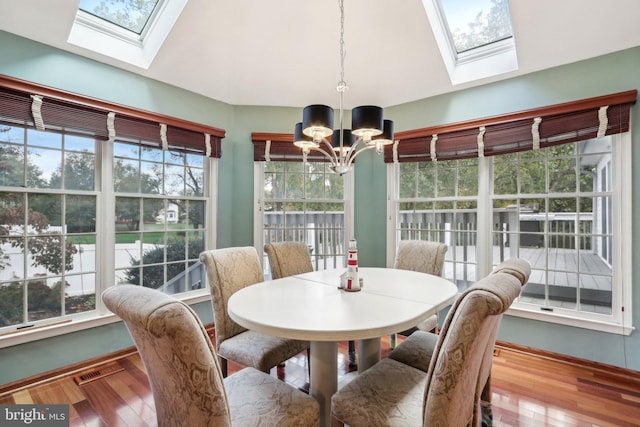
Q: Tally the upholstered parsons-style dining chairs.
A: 6